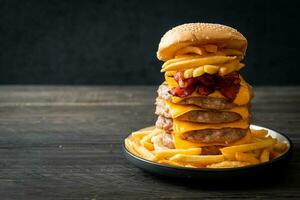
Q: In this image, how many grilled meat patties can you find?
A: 4